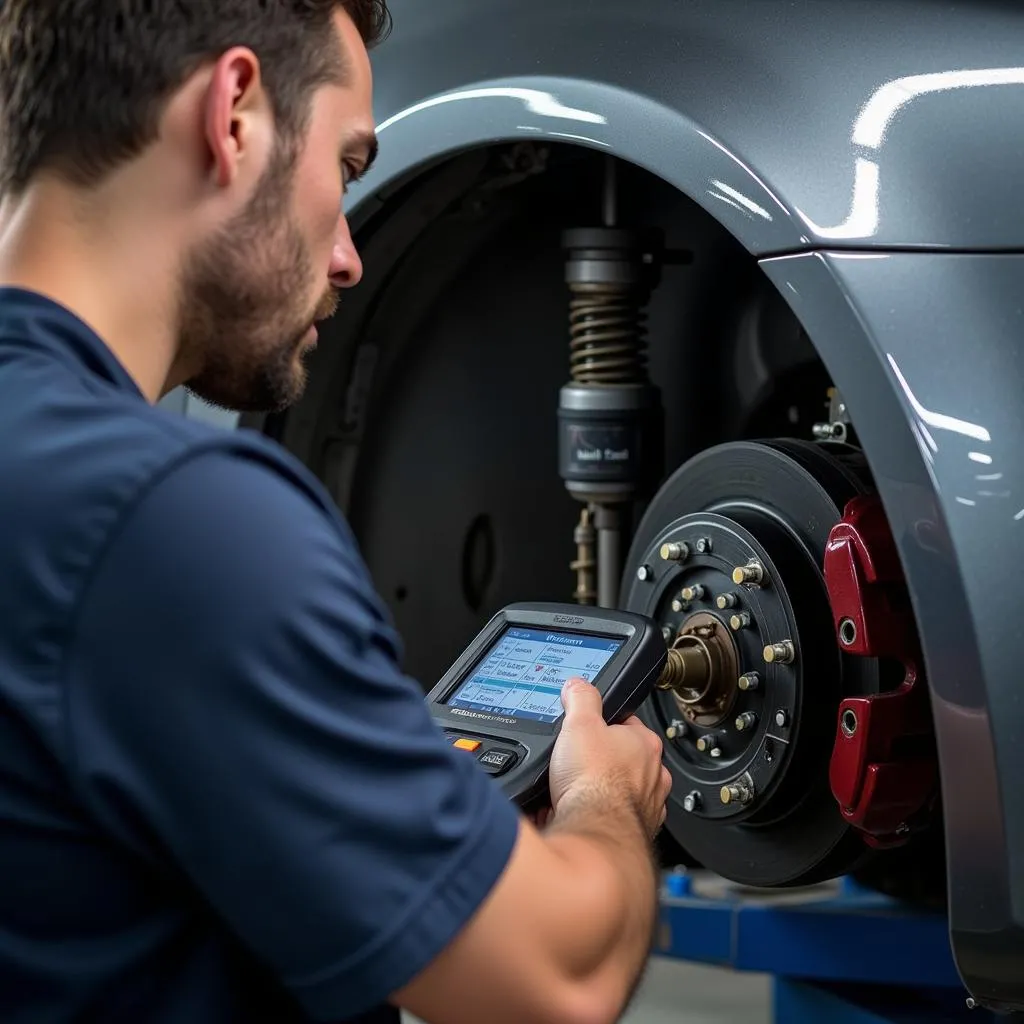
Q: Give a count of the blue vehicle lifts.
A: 1